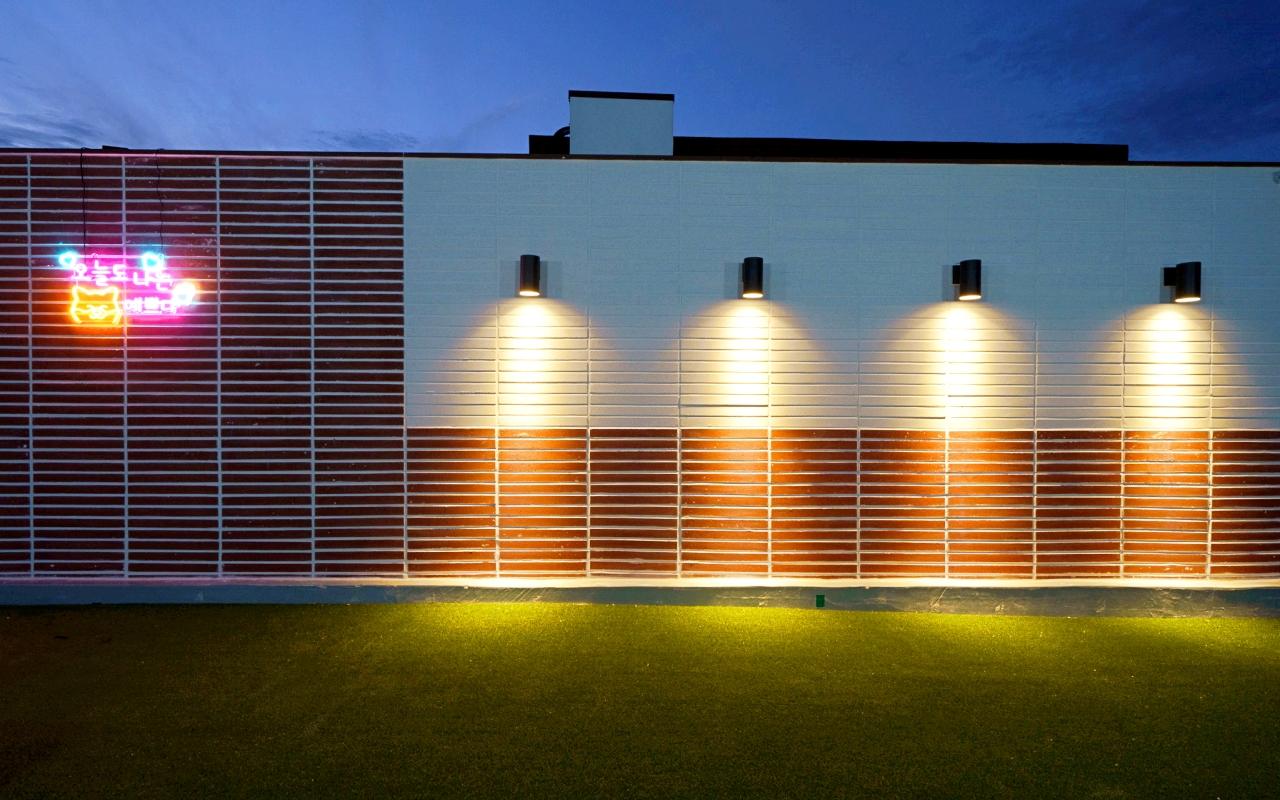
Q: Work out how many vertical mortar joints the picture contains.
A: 14